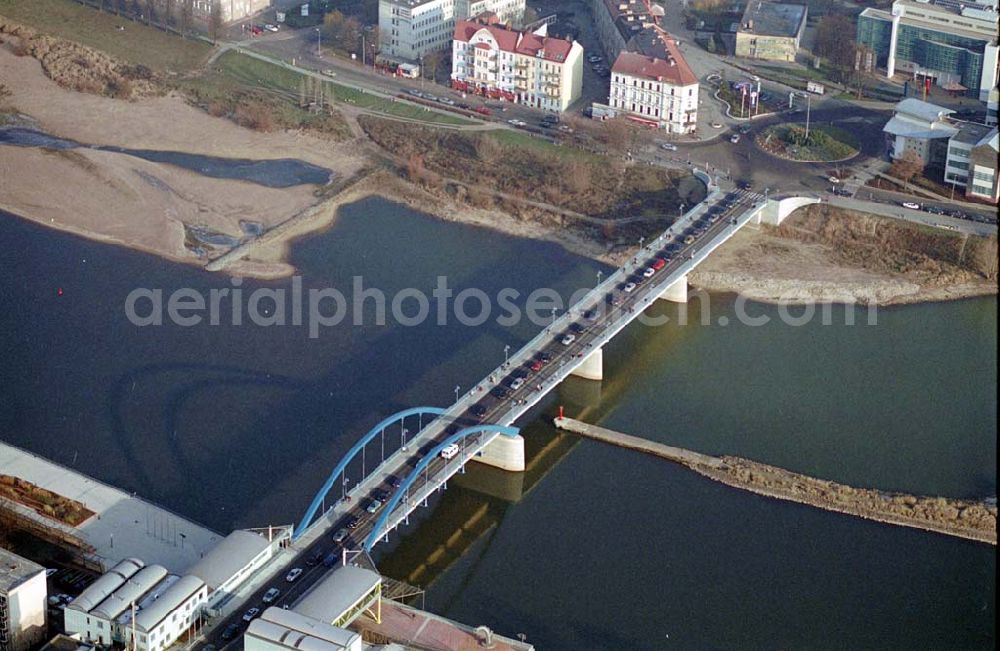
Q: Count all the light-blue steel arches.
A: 2